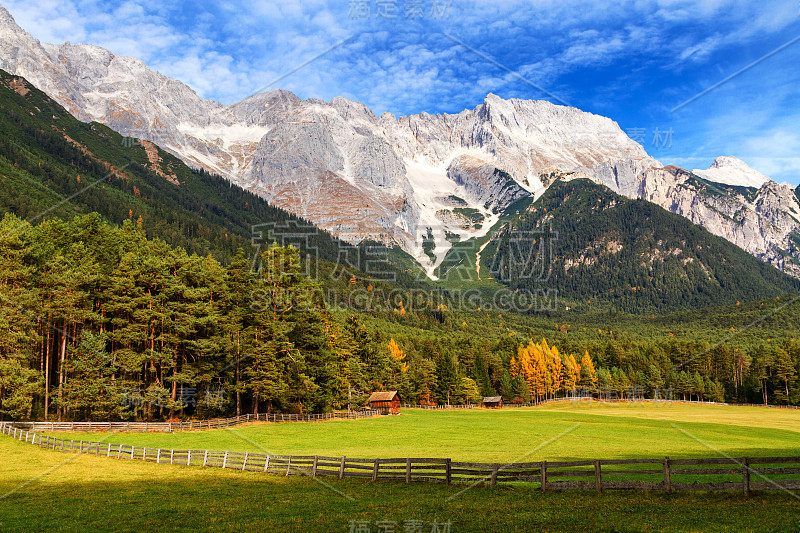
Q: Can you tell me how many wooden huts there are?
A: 2